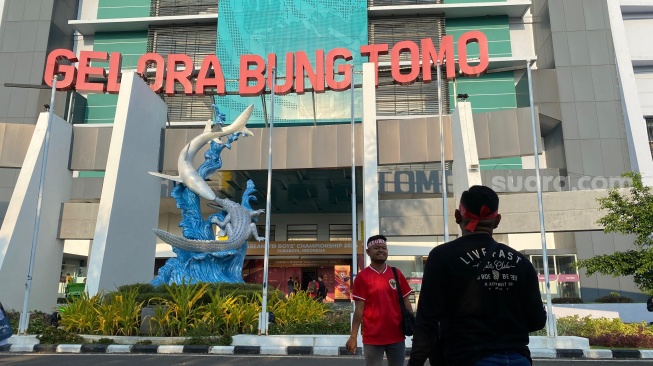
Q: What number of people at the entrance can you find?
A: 4